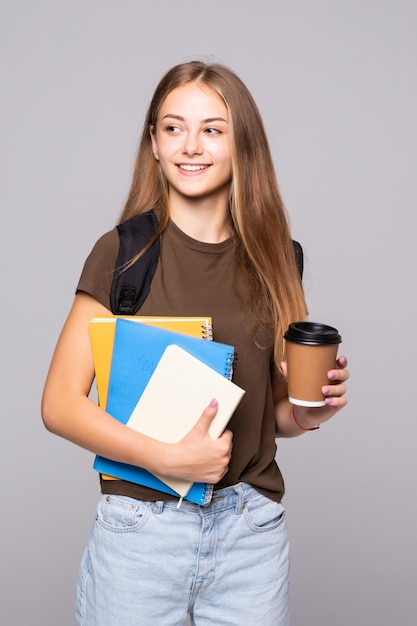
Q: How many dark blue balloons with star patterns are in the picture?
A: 0